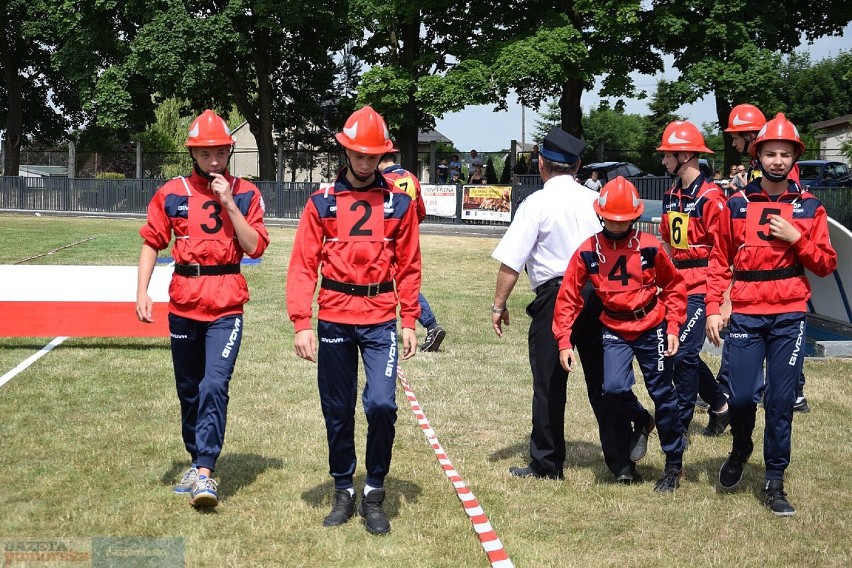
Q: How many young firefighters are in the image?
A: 7